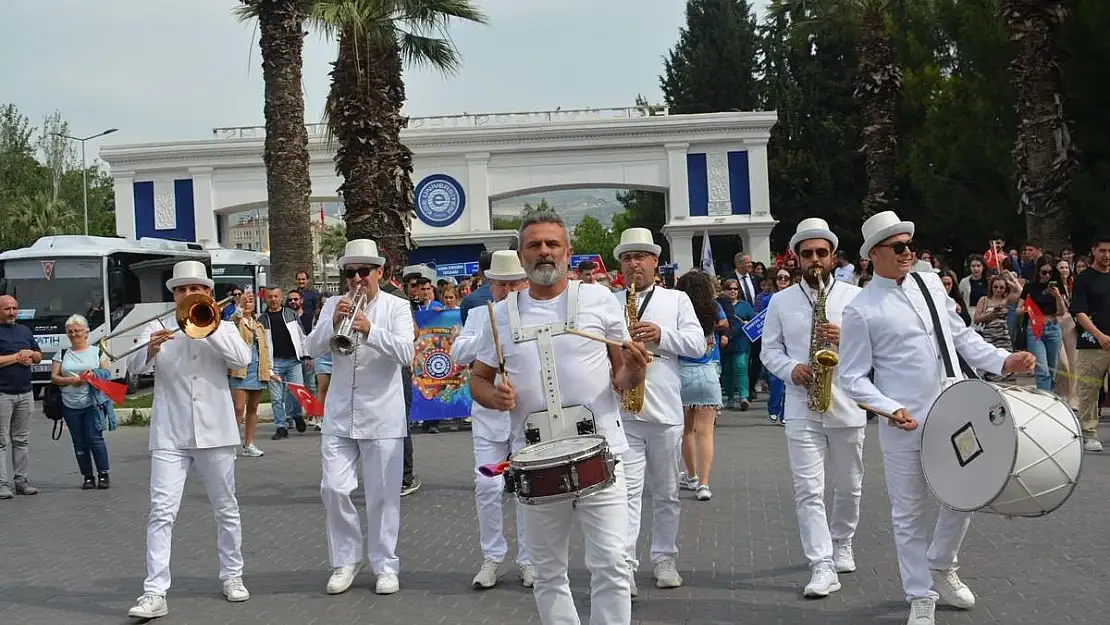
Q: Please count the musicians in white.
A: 7